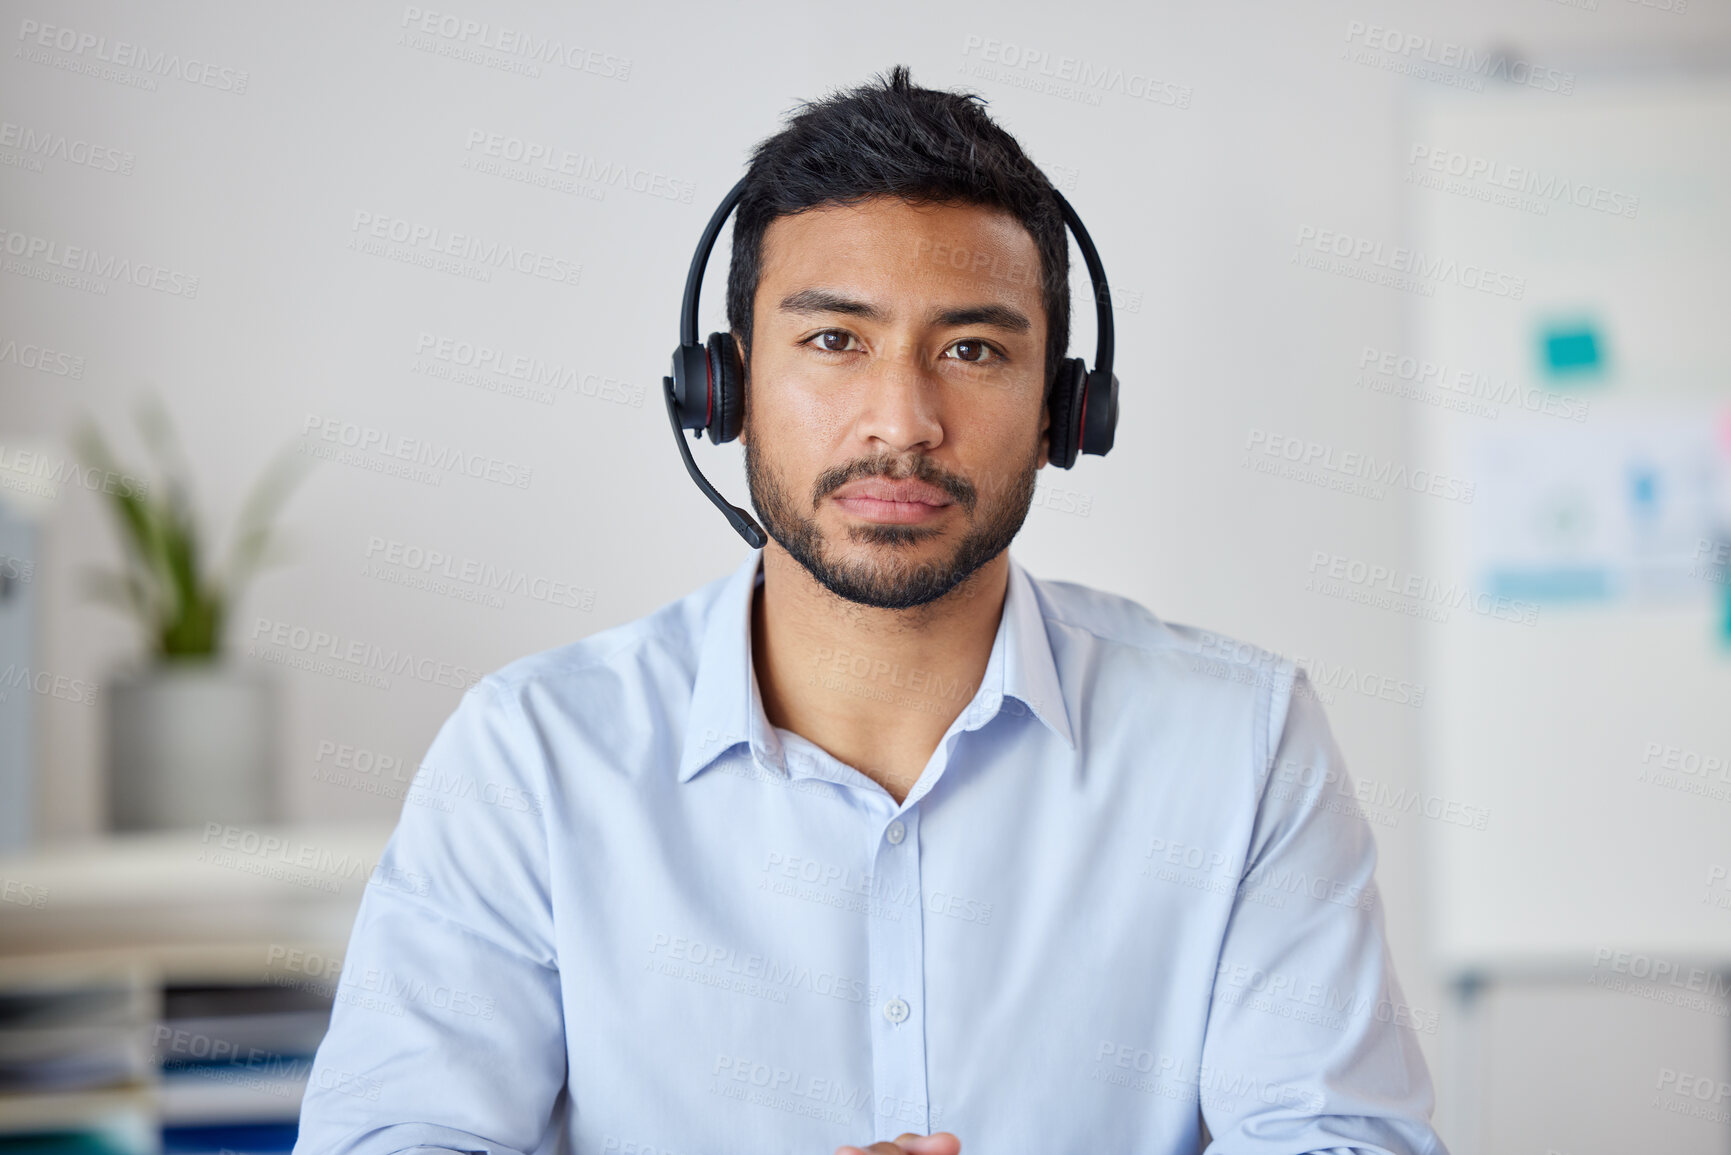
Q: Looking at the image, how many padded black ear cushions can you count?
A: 2